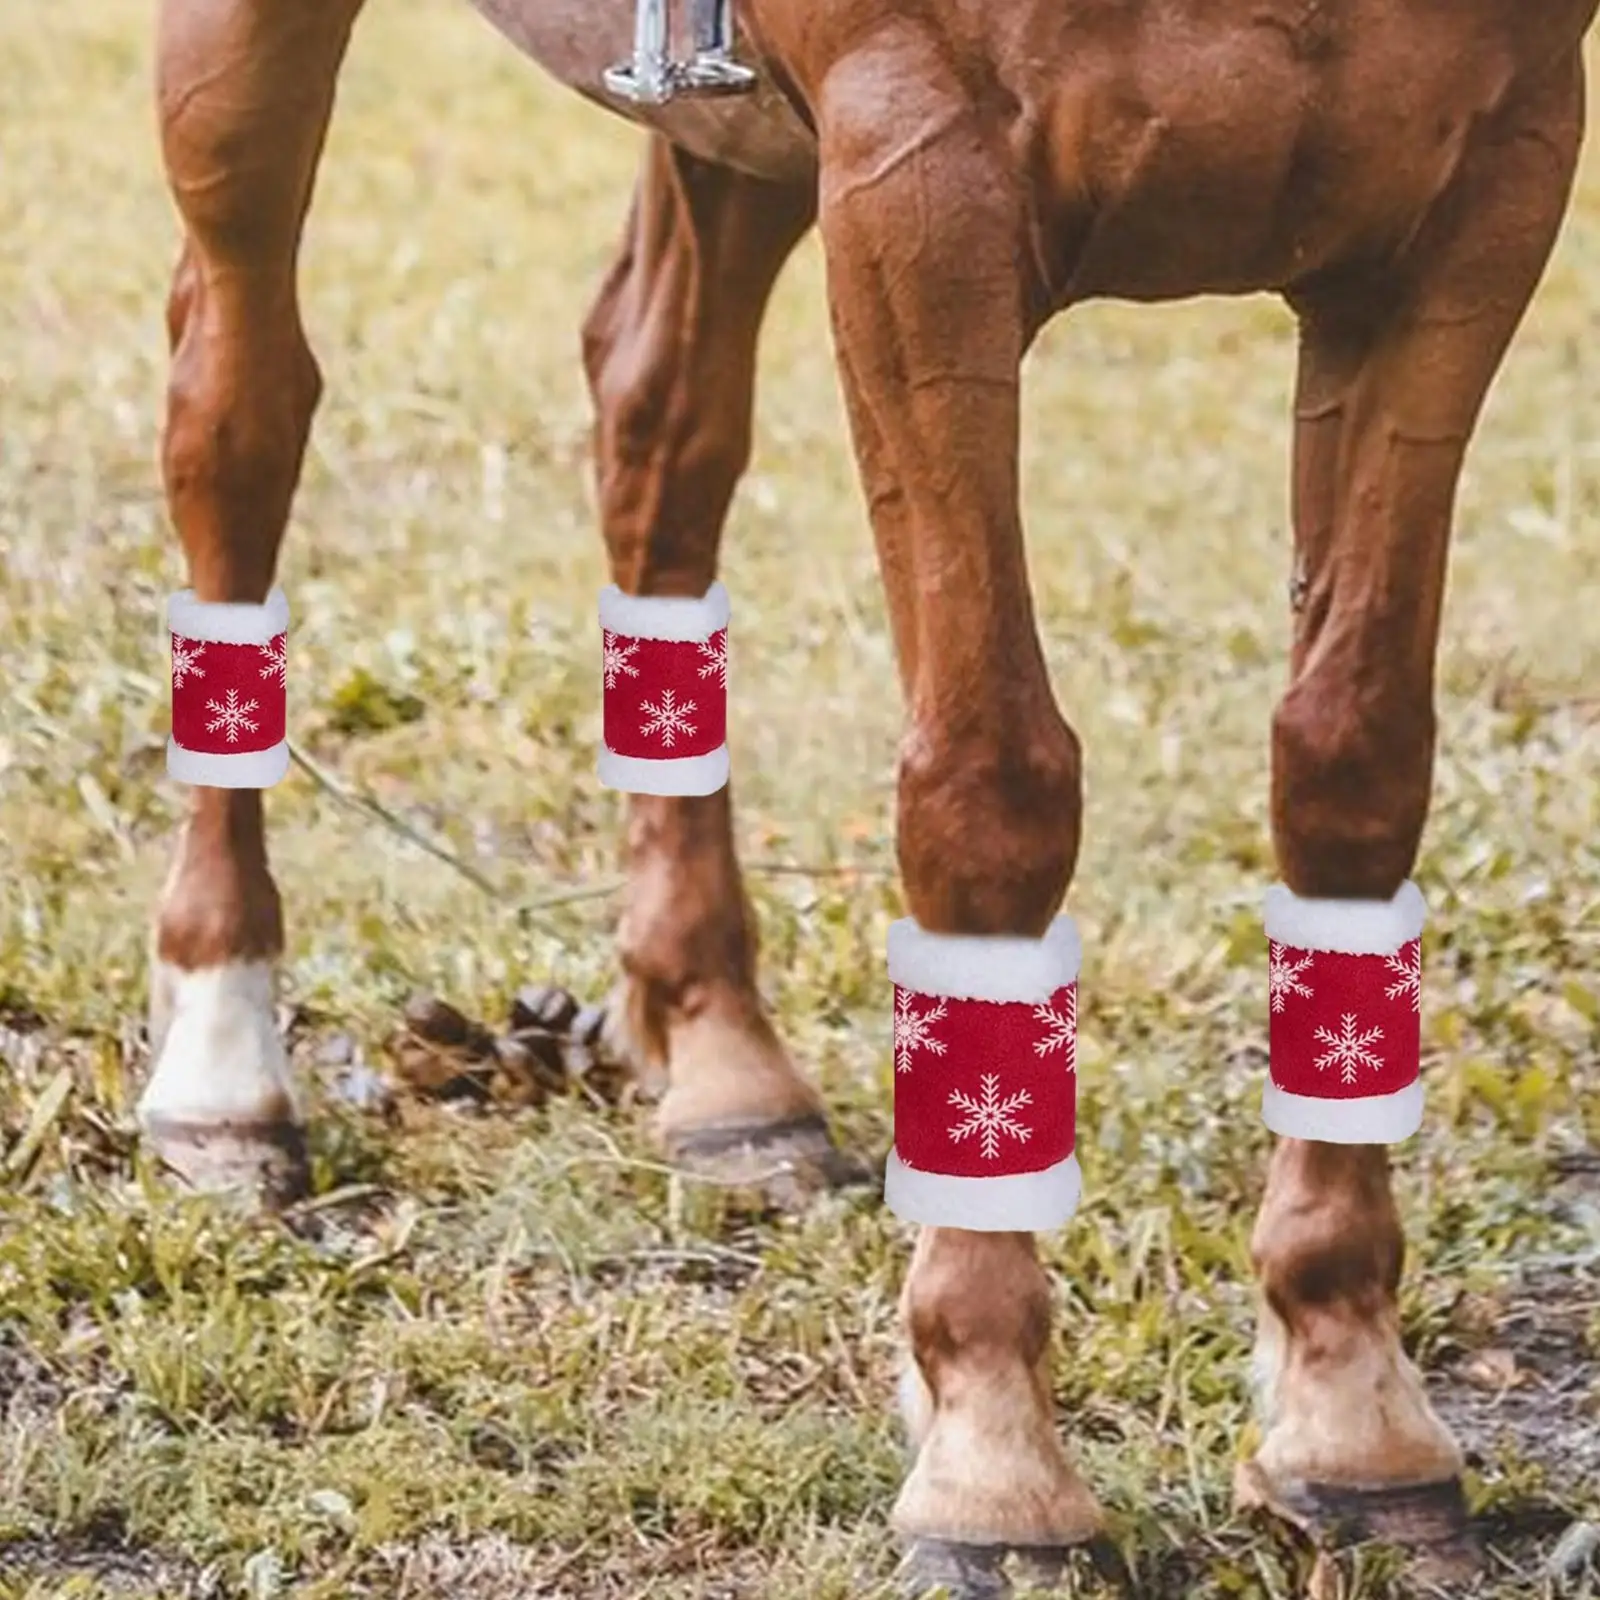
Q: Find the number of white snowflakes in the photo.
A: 12